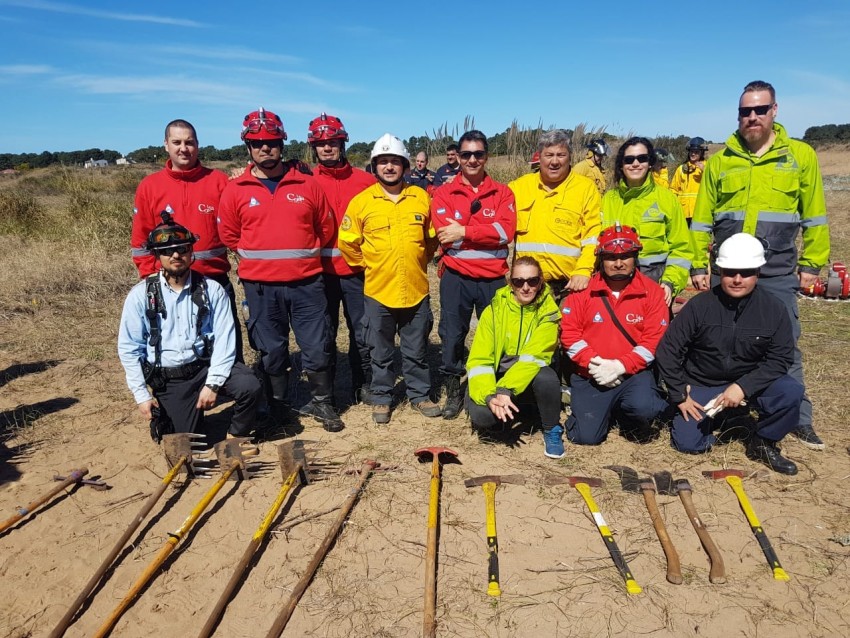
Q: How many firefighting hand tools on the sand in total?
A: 11